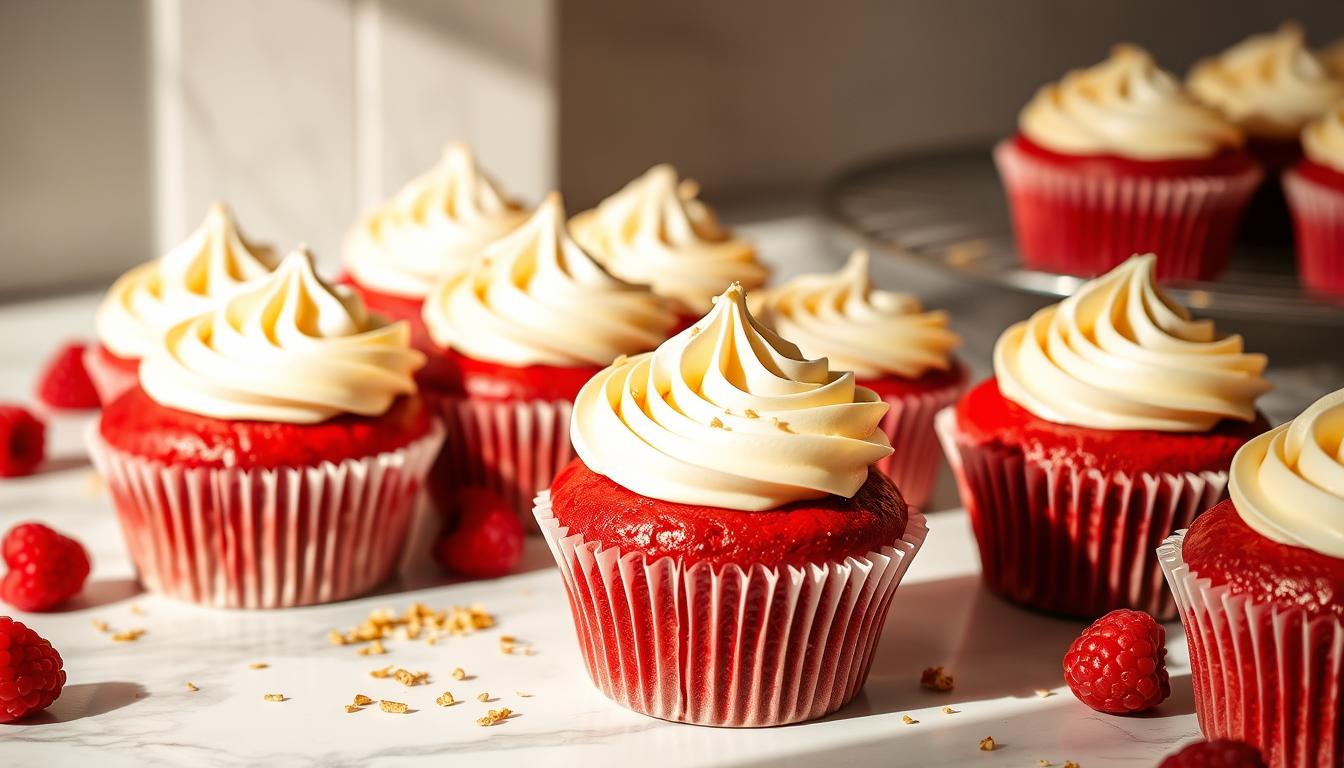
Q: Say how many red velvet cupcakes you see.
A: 12